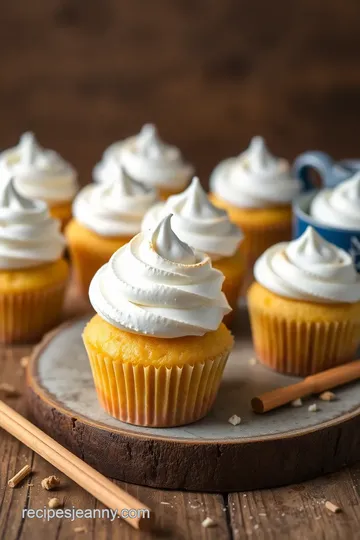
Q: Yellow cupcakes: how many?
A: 8